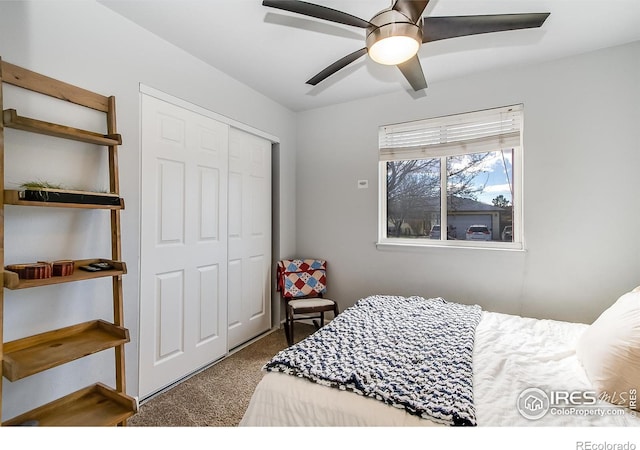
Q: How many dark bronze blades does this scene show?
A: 5